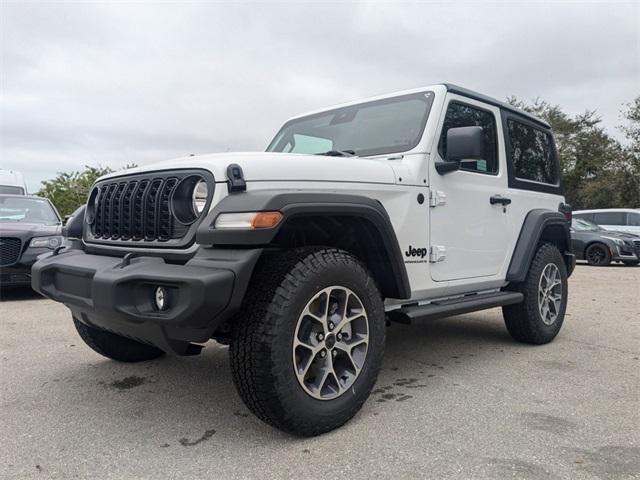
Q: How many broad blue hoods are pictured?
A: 0